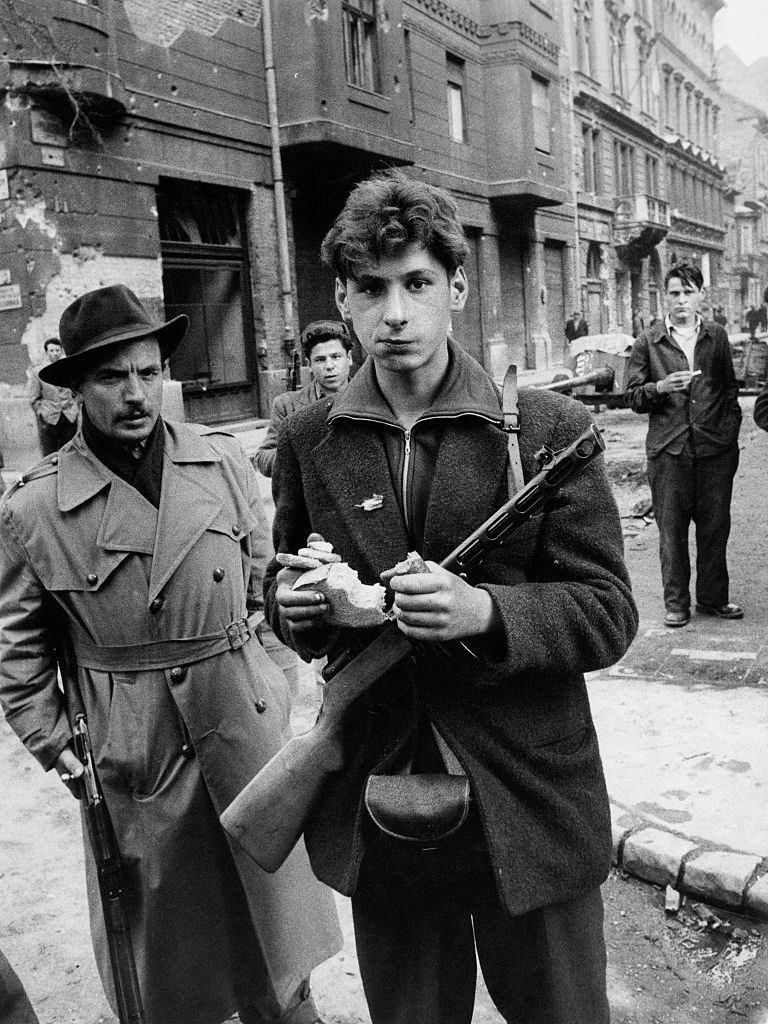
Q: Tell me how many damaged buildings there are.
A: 1